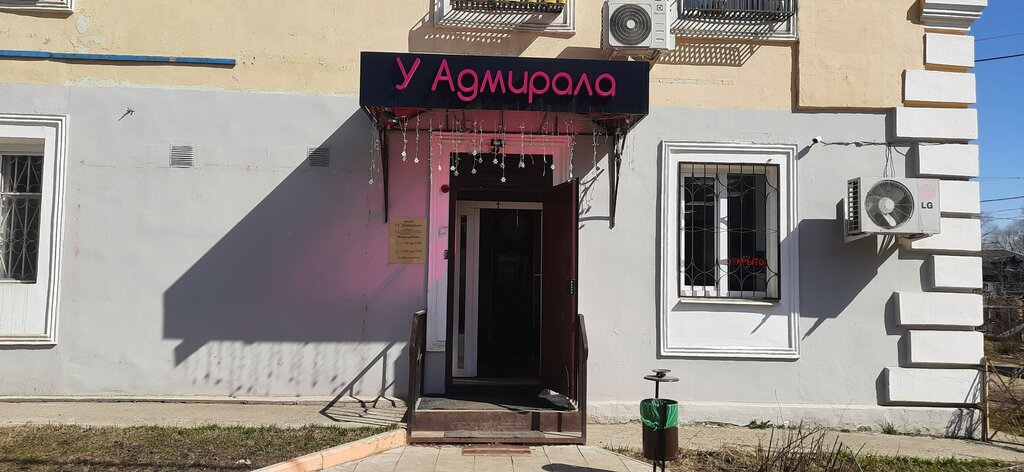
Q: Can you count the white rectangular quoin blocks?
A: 10